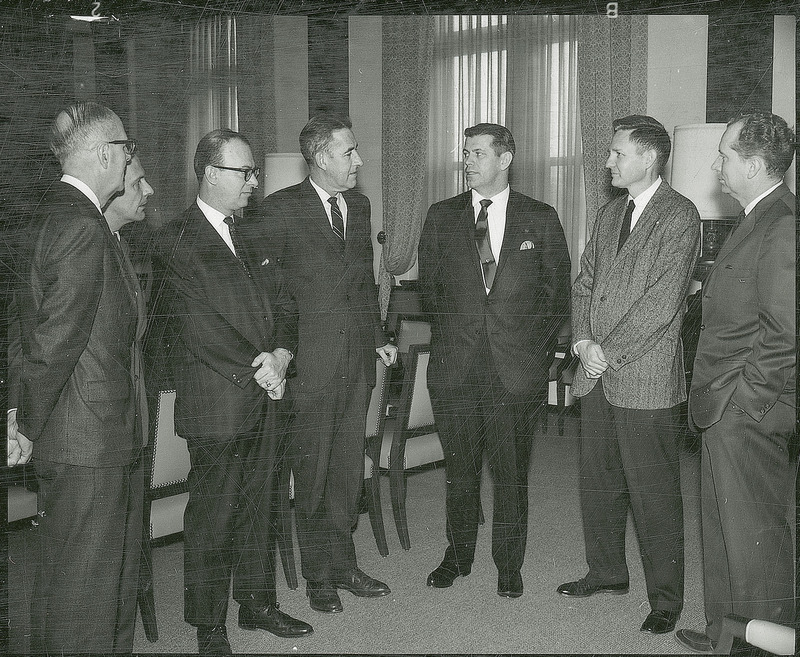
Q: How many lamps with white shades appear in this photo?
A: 2